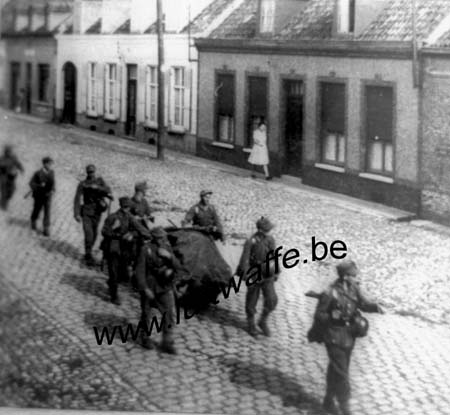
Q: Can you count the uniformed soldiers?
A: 9